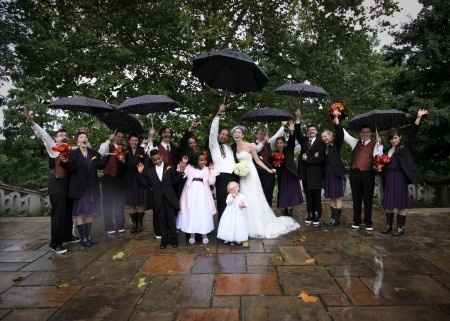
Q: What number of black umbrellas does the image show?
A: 7